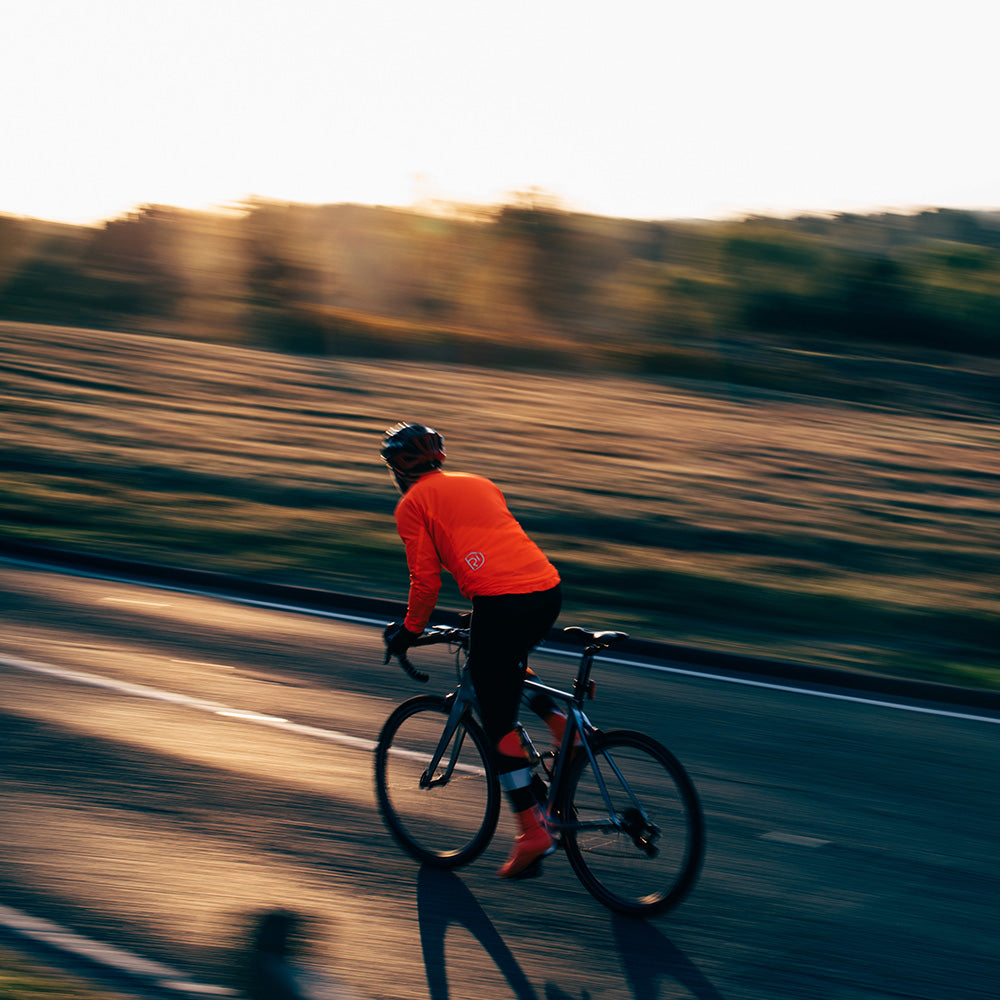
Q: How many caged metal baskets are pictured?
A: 0